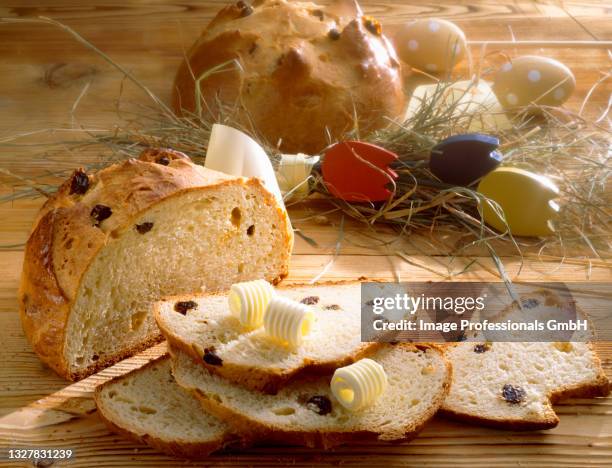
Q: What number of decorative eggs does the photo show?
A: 2